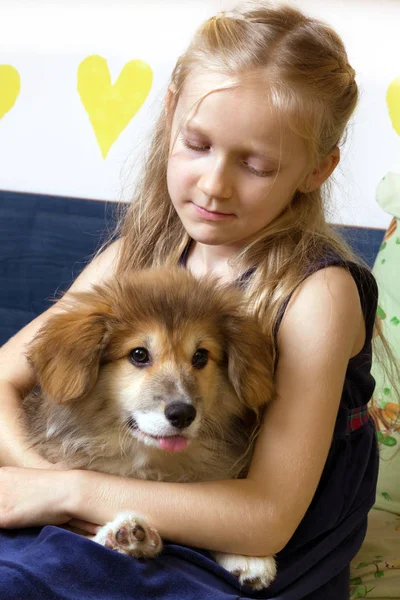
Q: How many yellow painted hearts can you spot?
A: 3